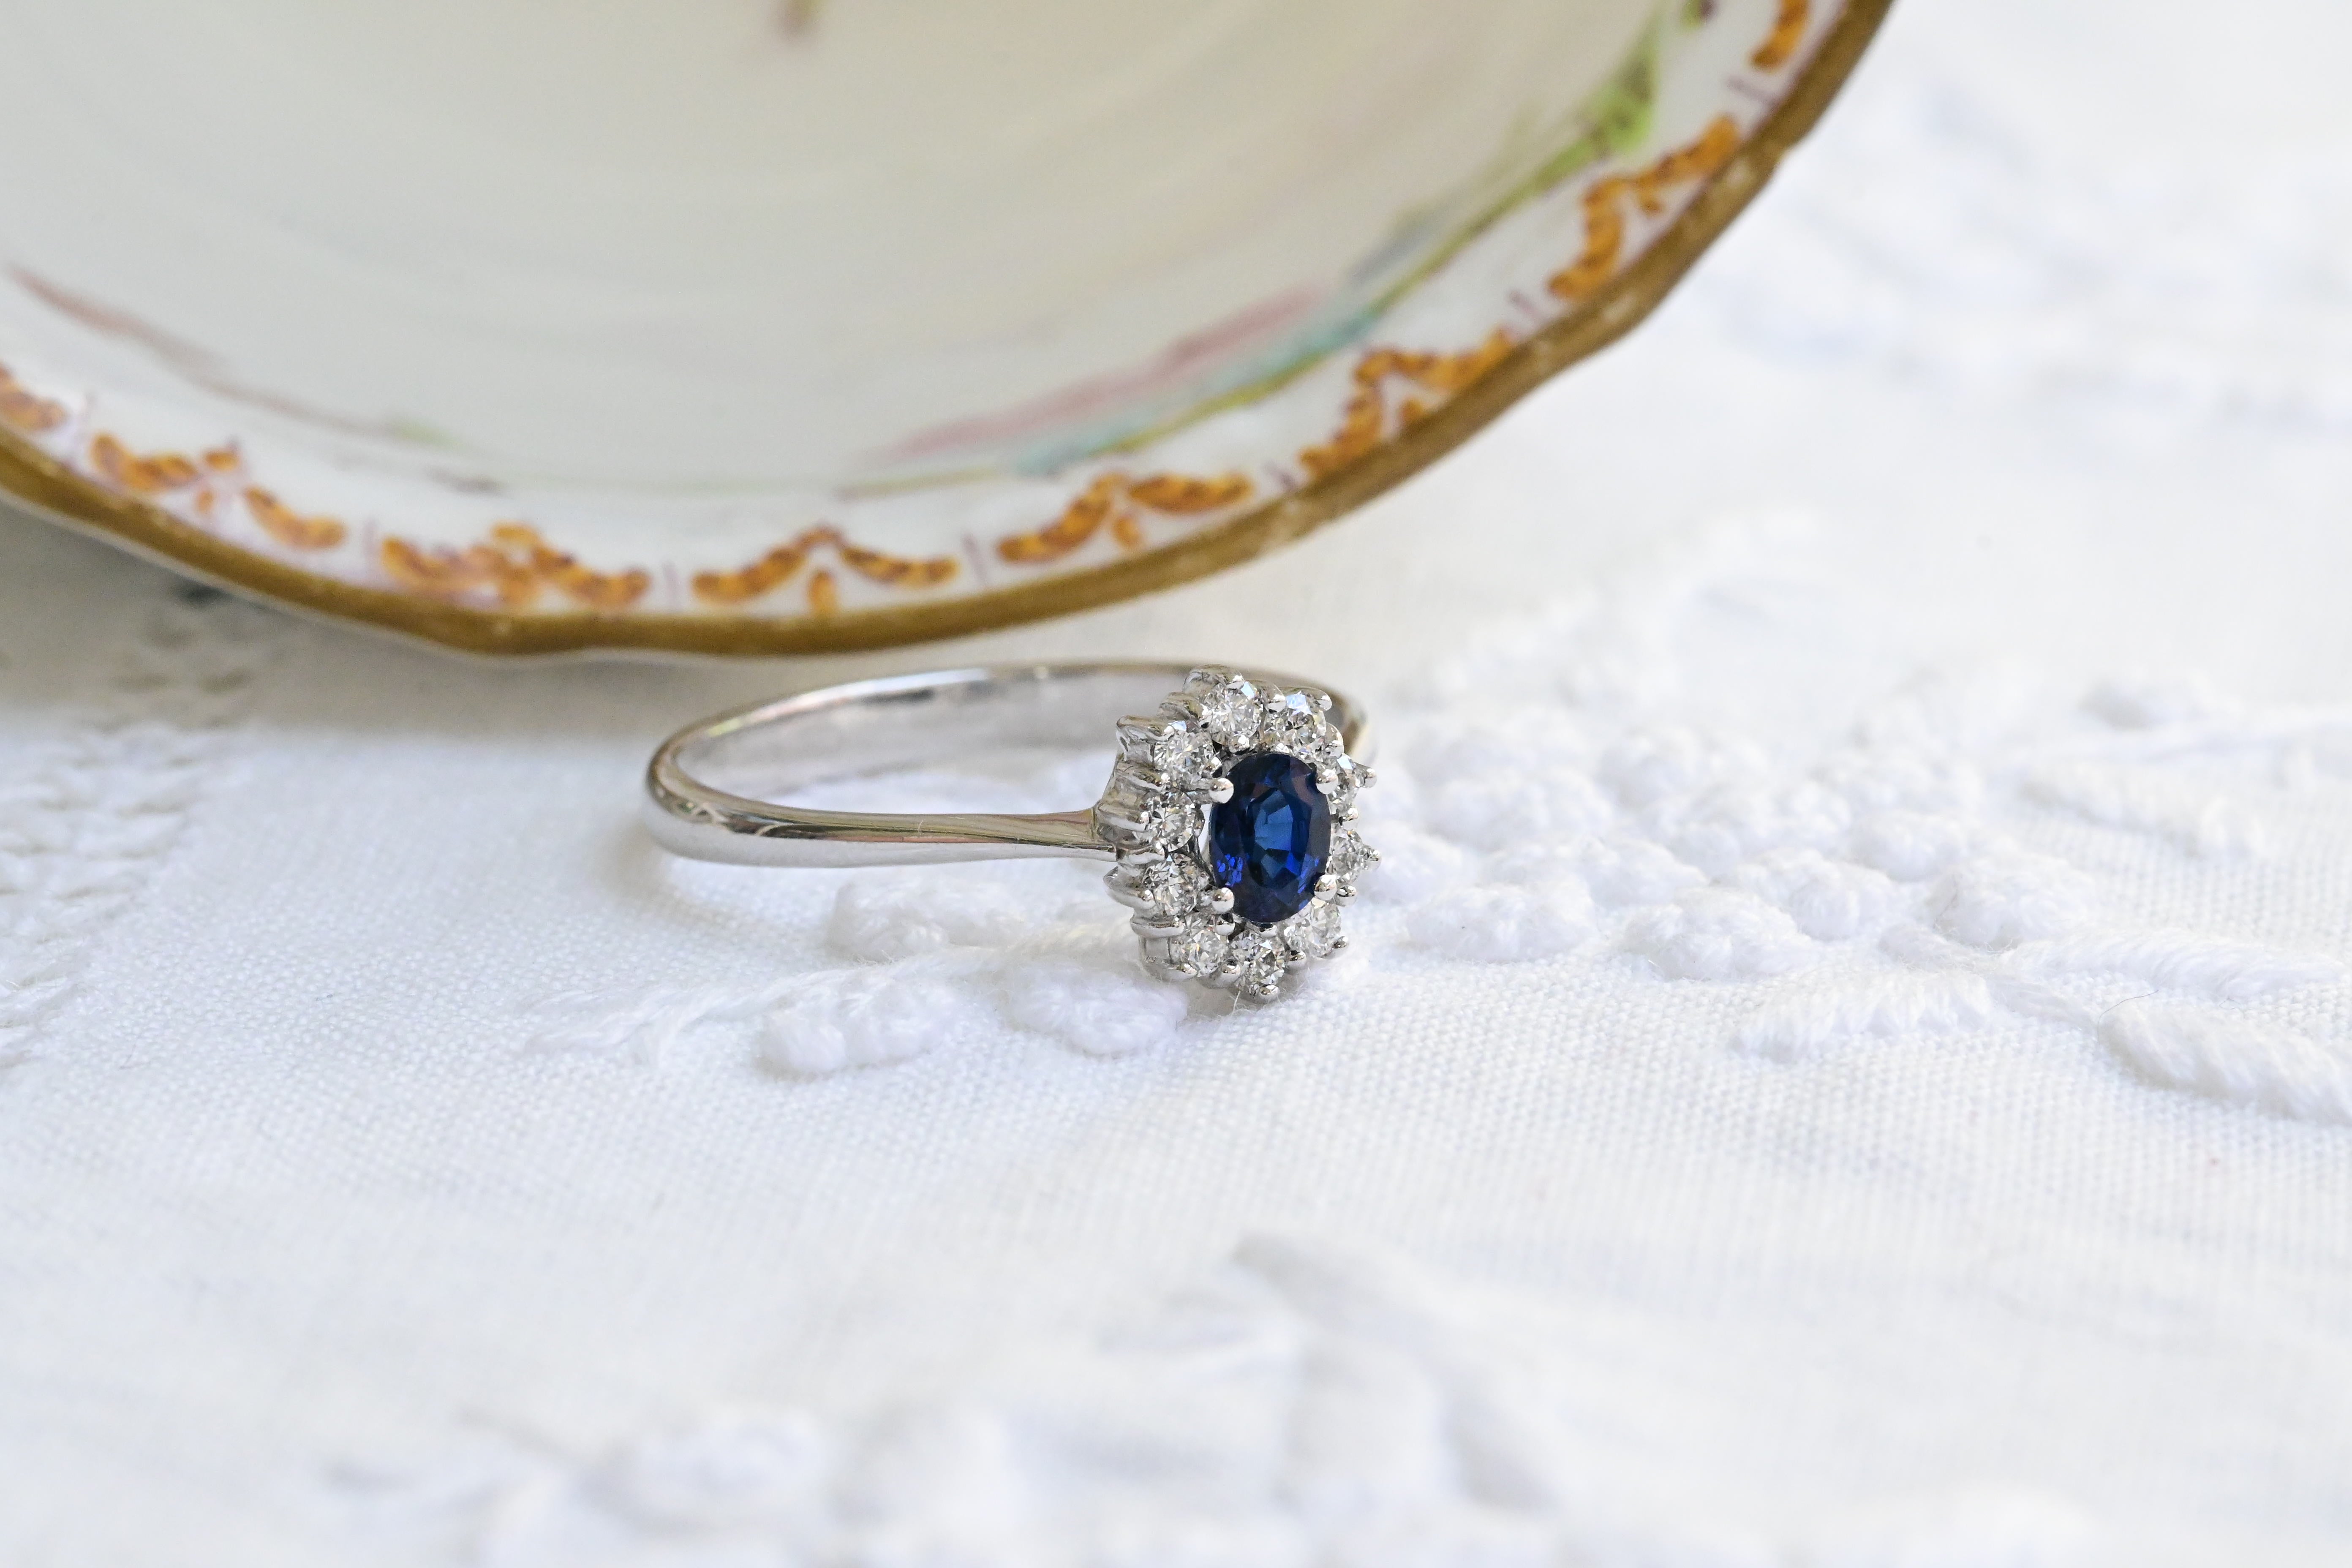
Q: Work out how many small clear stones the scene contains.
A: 10